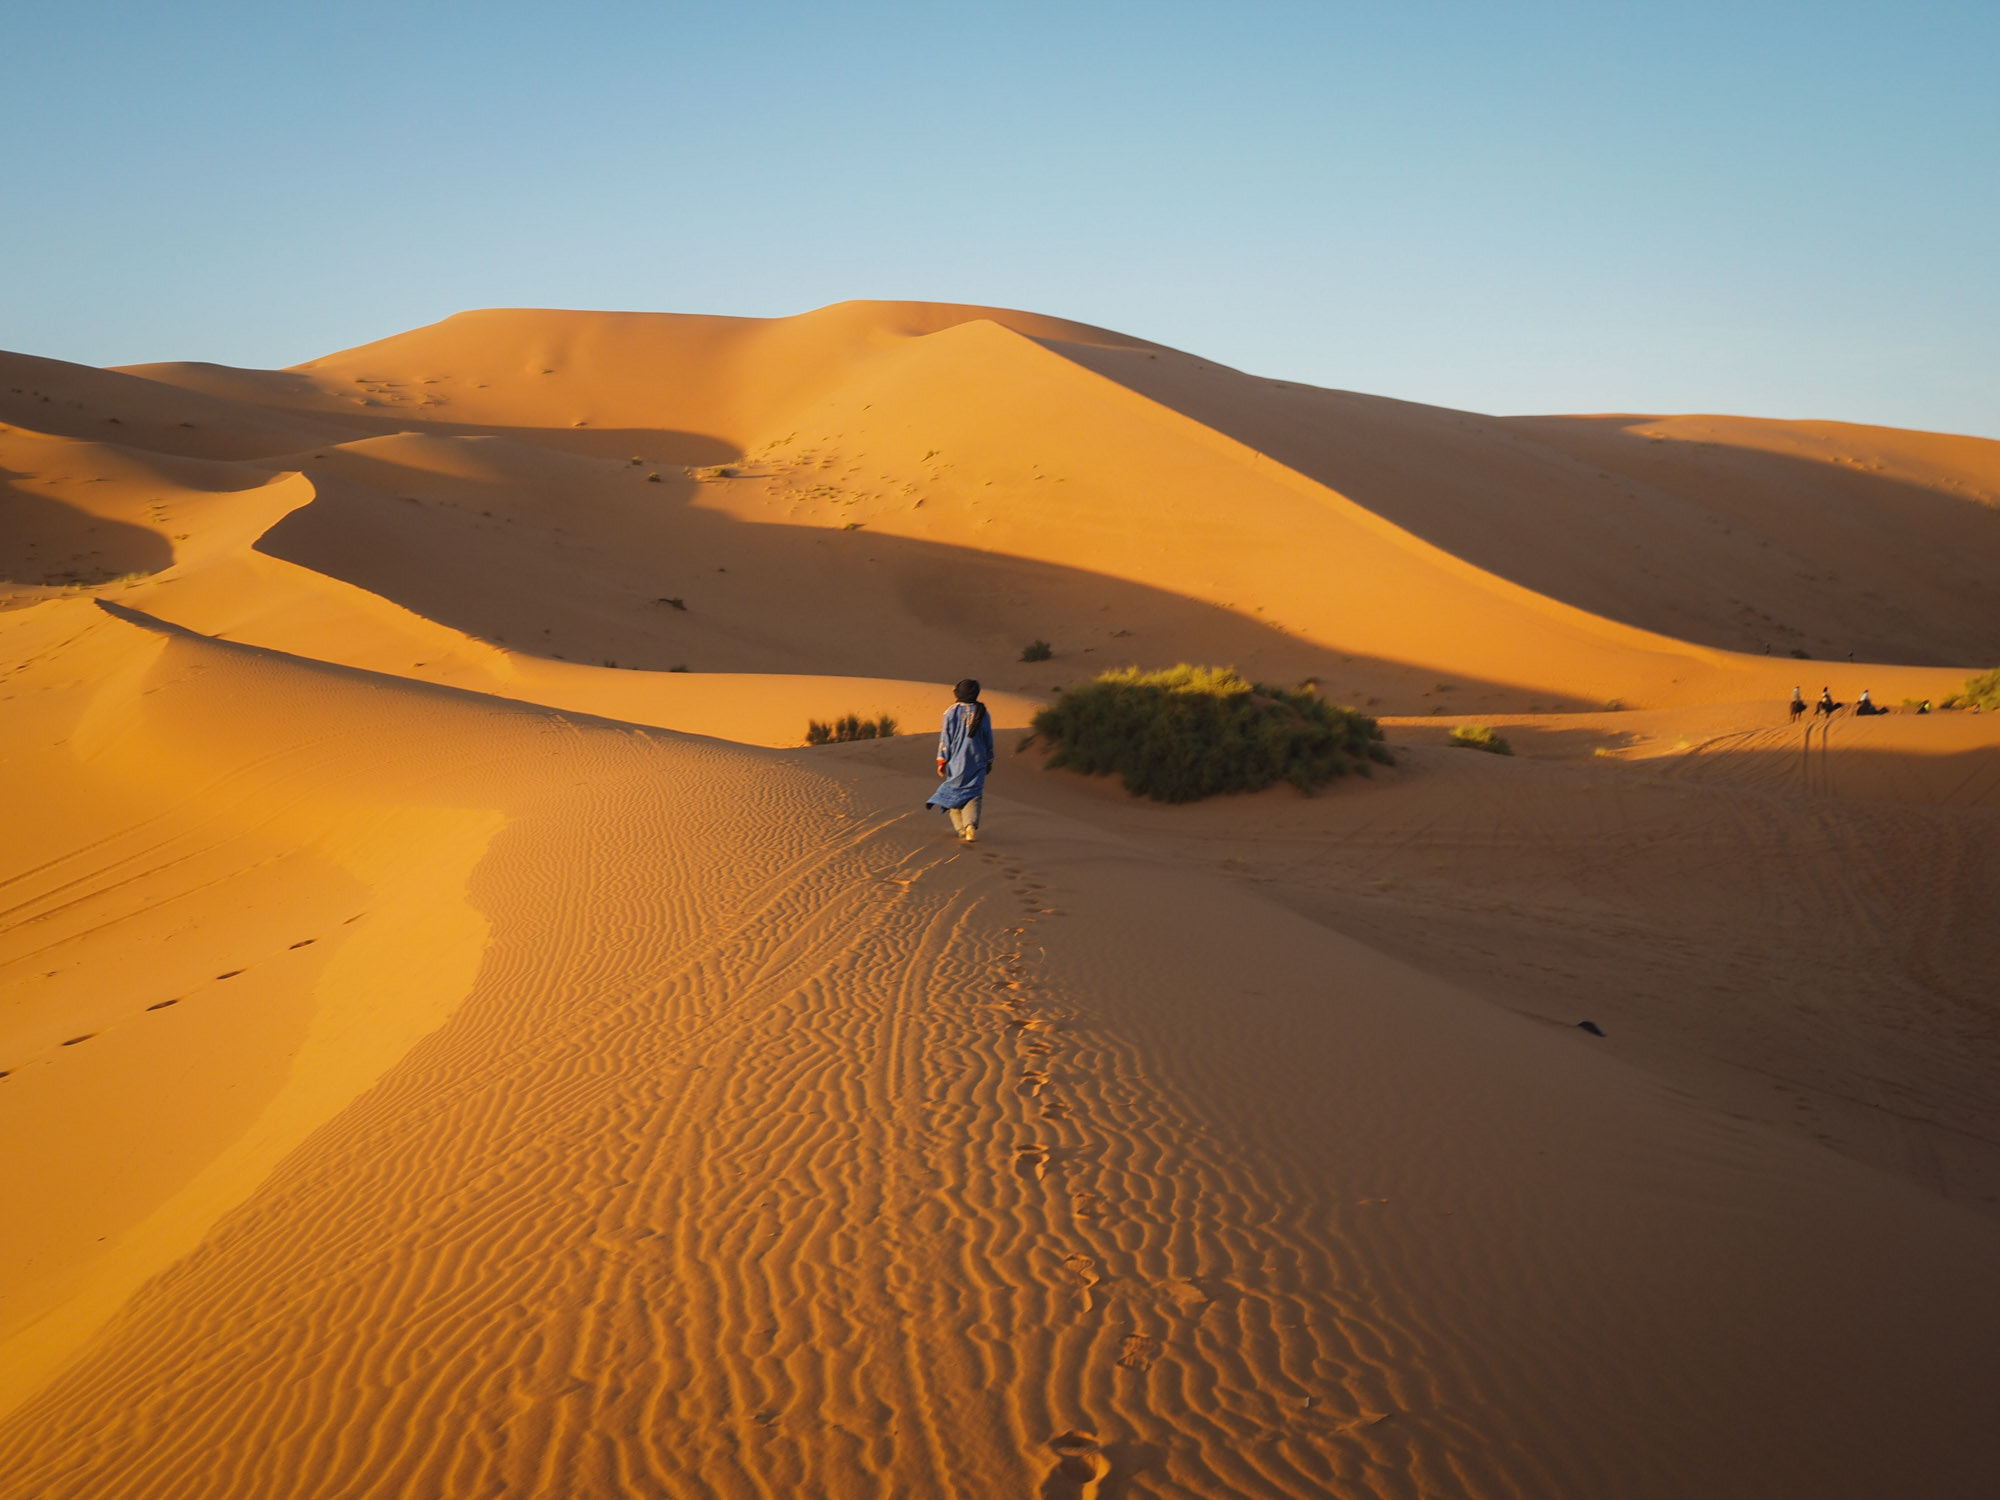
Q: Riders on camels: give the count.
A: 3